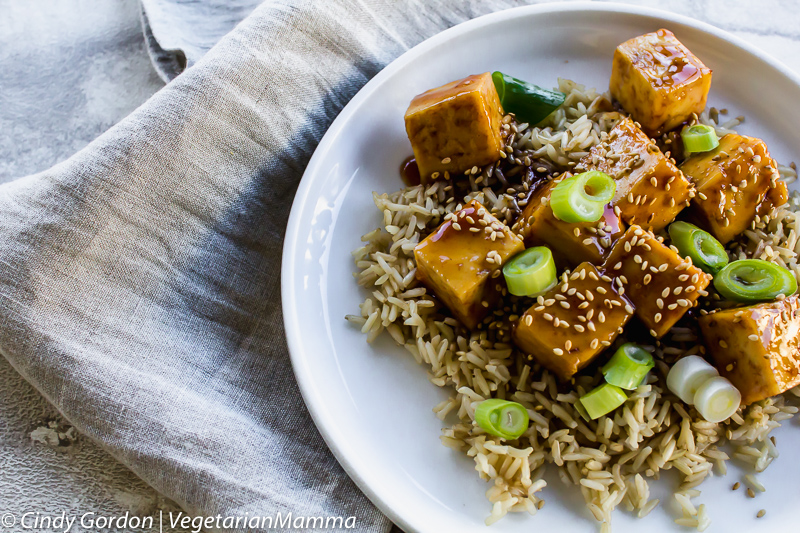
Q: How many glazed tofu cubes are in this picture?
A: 9